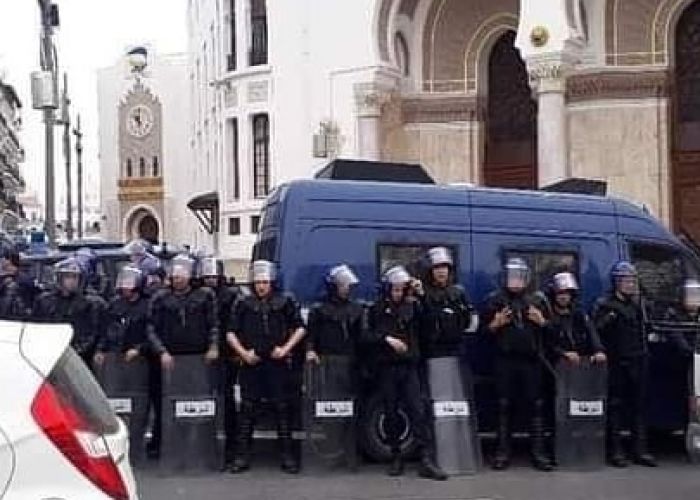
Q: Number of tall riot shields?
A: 5